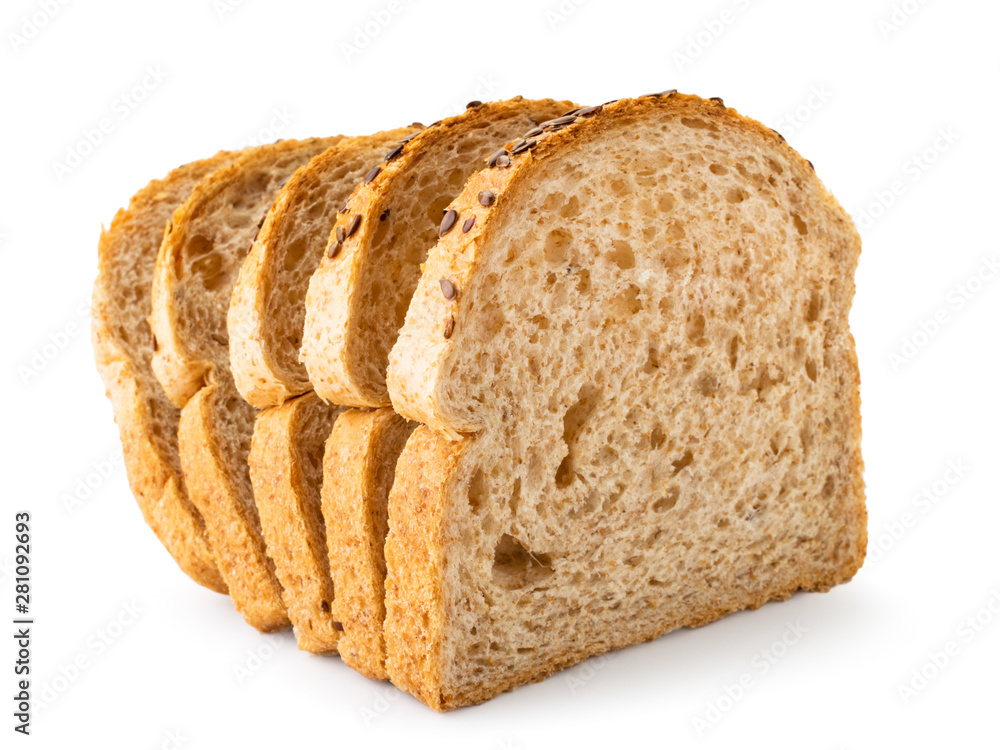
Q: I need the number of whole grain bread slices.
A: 5